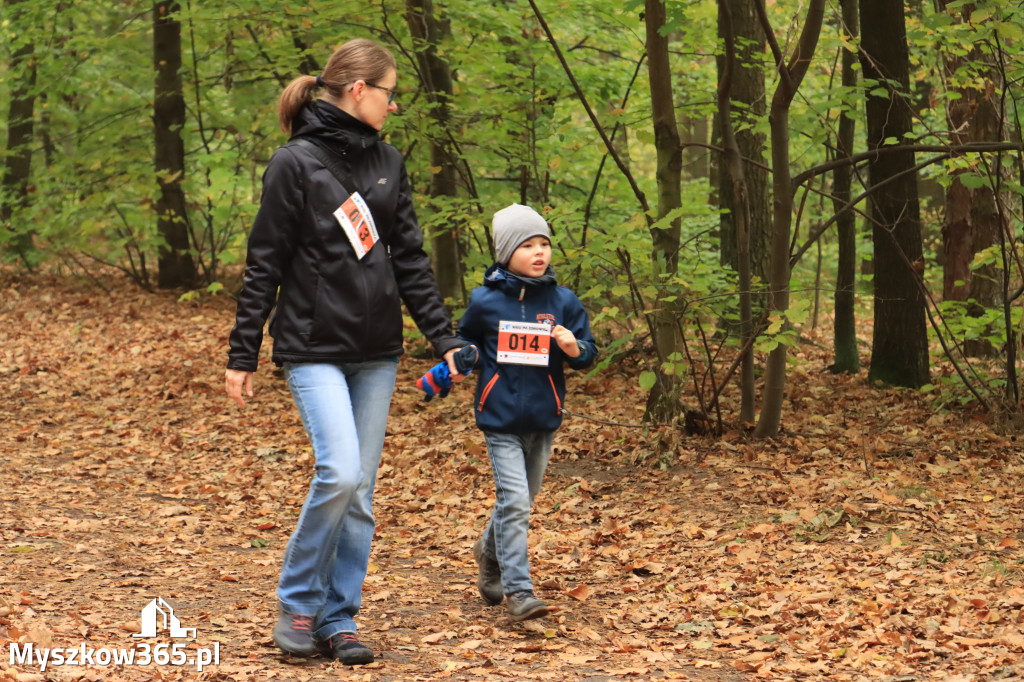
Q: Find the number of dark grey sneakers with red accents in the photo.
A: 2